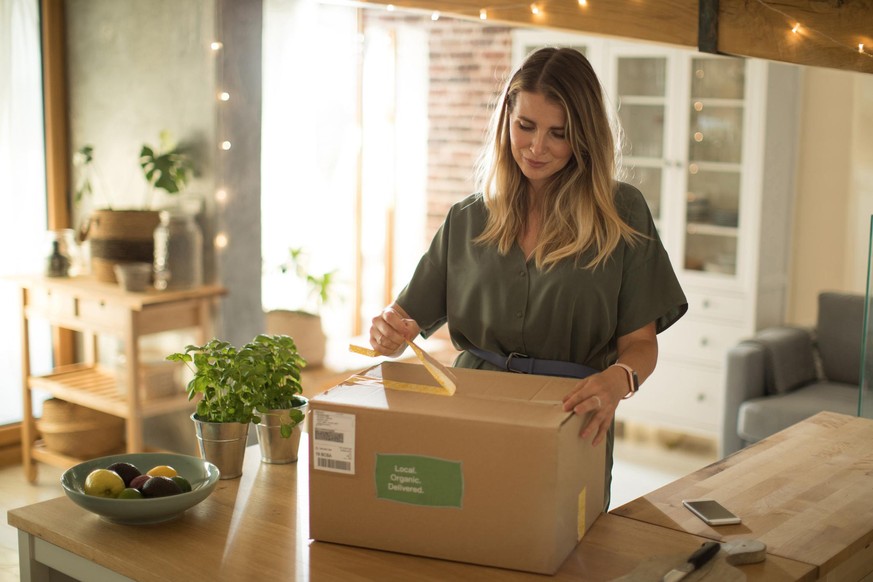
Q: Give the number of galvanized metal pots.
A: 2